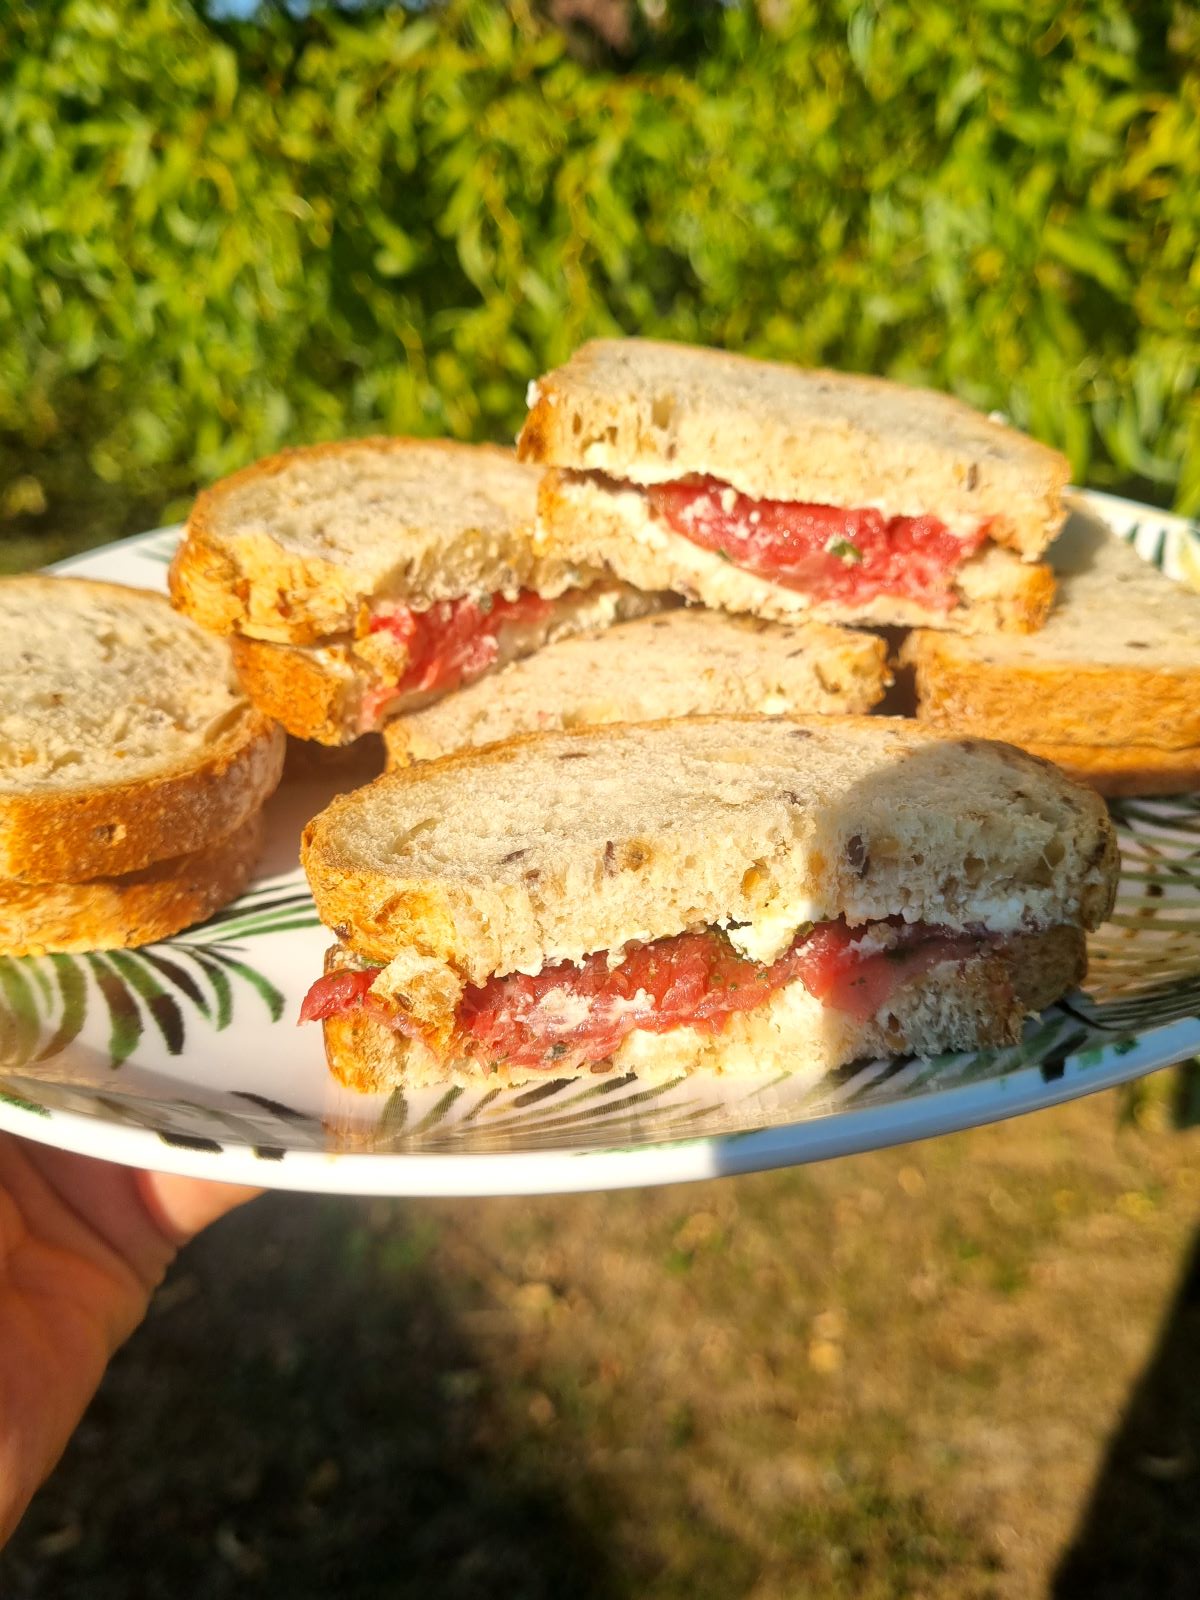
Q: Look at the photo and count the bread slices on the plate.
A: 12